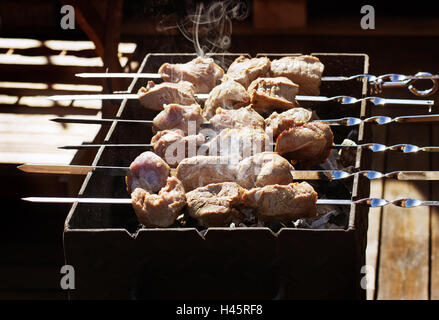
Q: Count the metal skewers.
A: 6